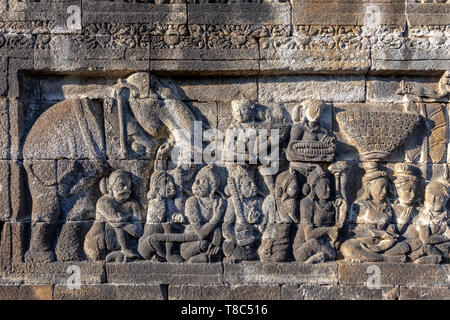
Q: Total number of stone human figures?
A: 11